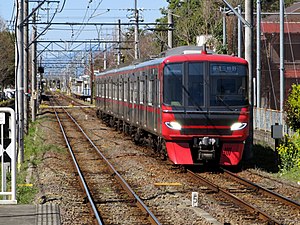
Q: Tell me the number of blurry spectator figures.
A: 0